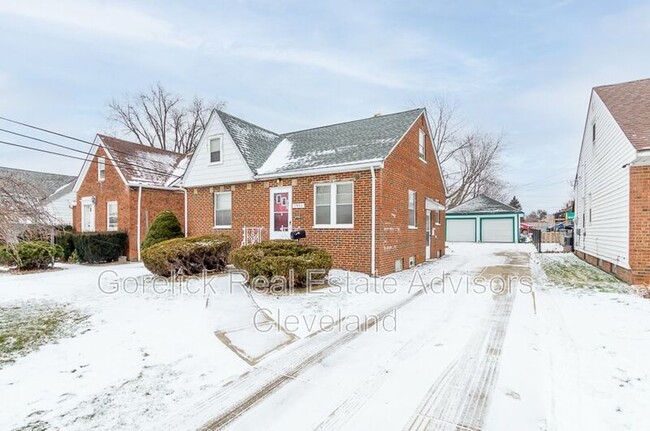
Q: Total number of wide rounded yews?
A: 2